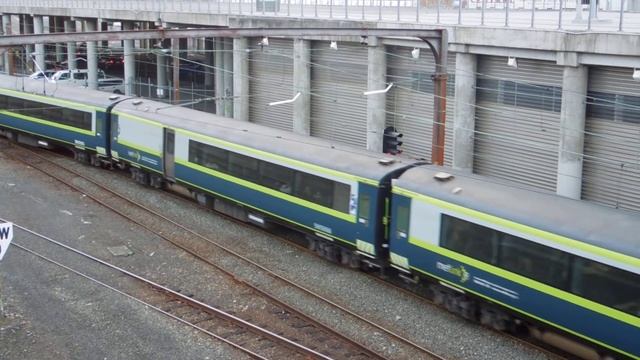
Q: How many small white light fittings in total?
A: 5